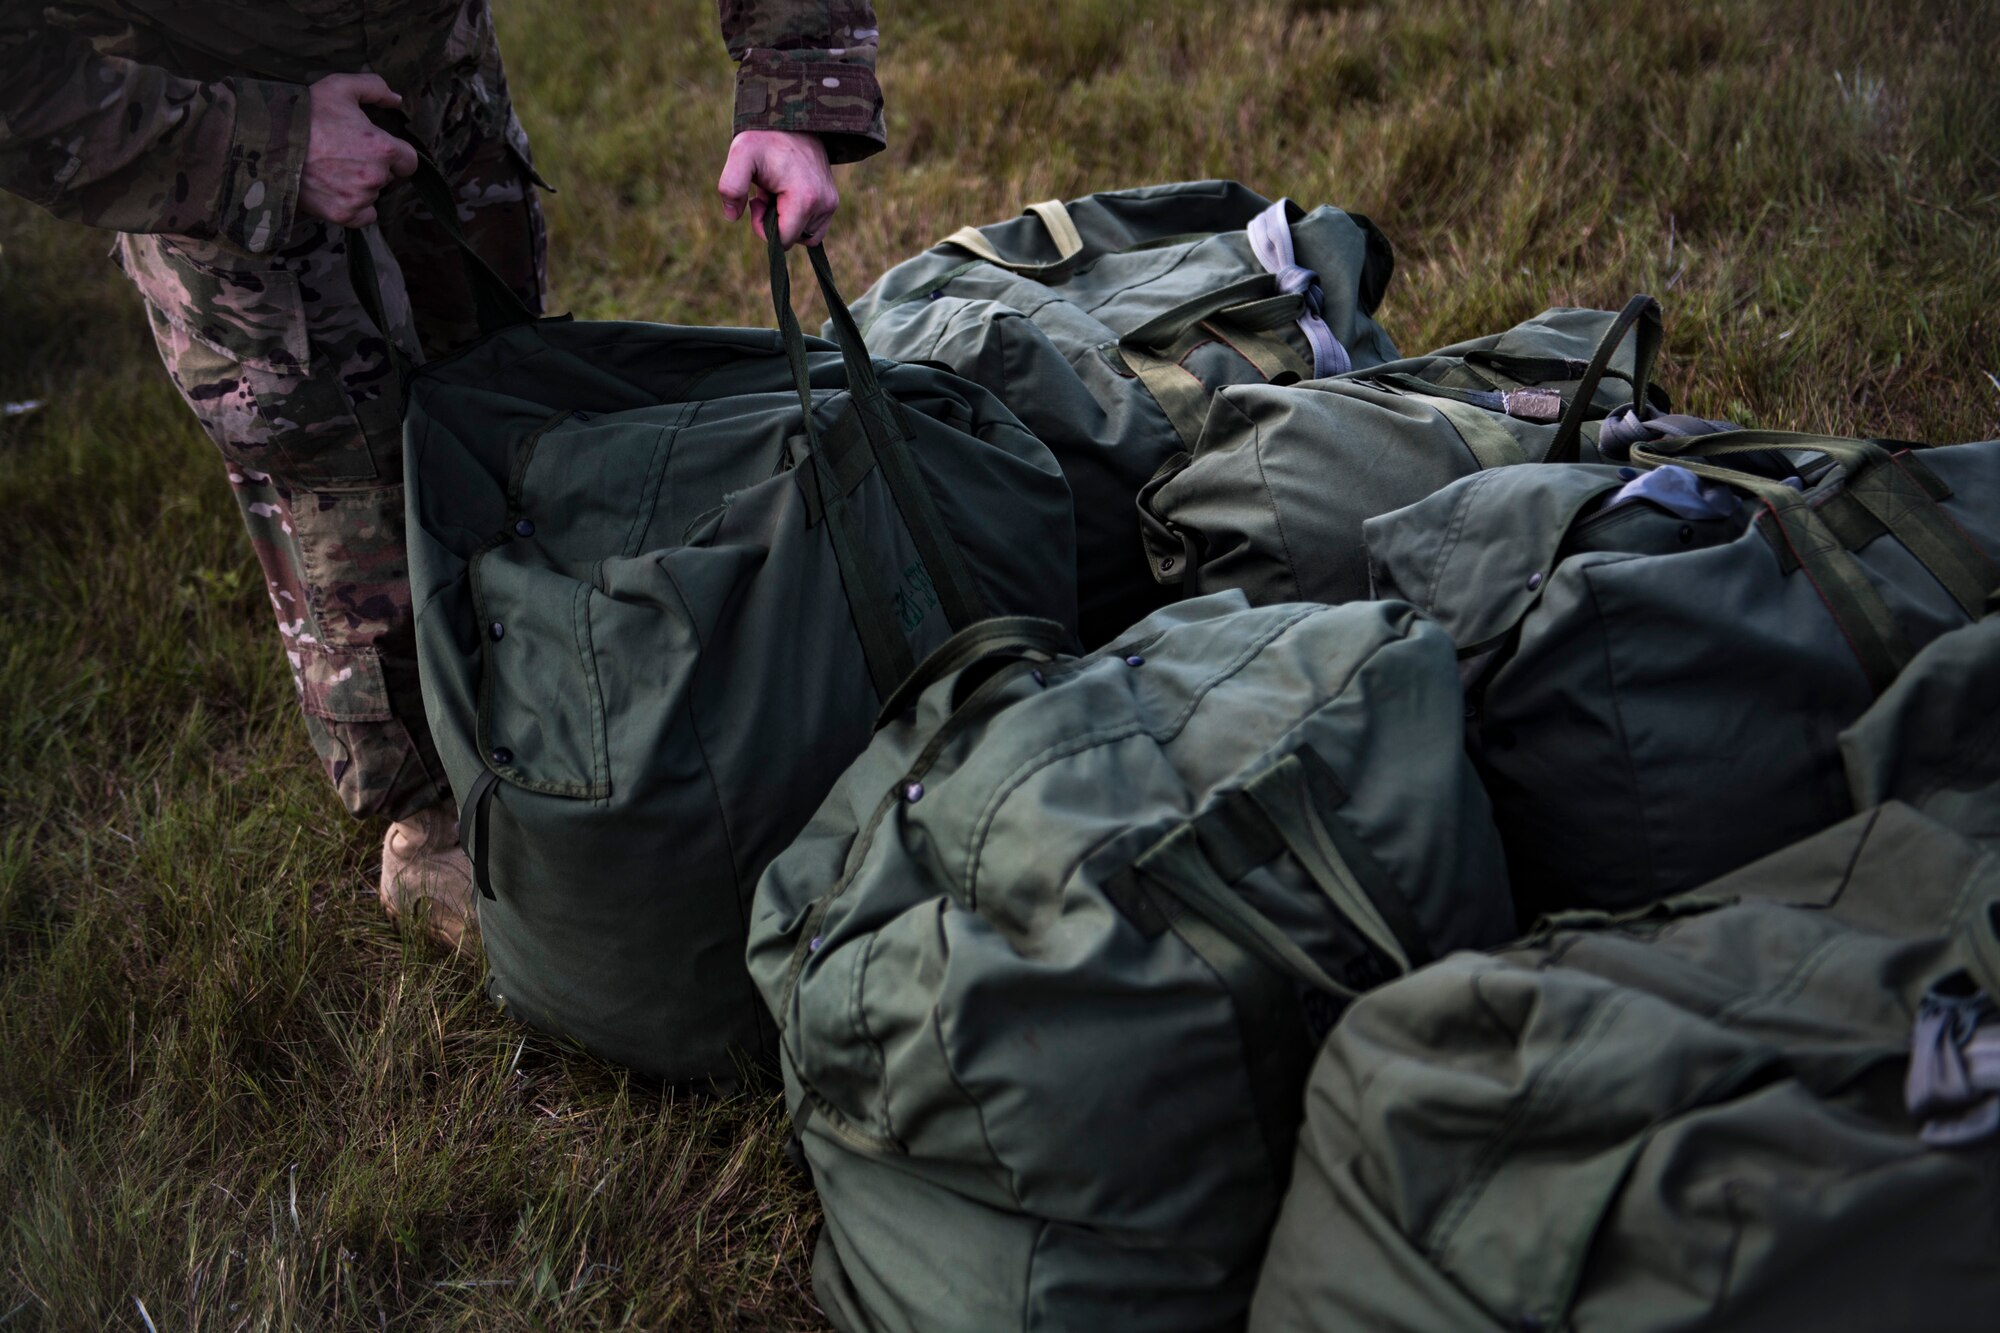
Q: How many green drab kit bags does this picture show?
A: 7